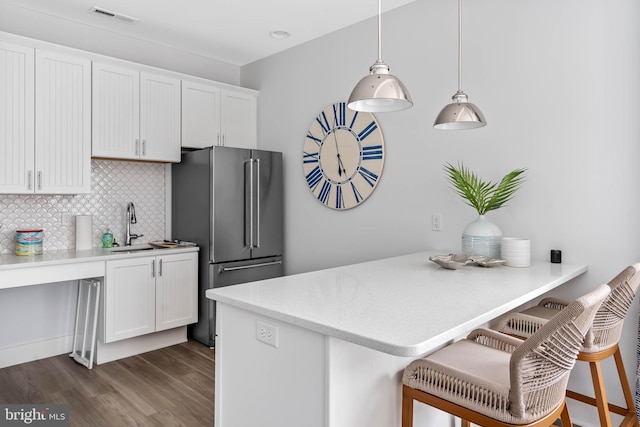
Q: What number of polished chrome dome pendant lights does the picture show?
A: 2